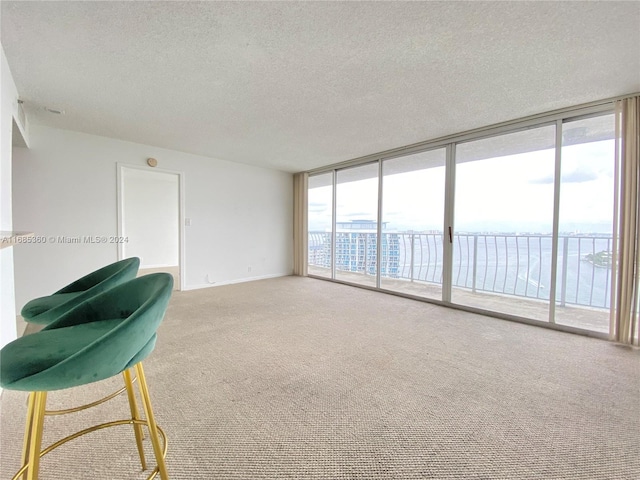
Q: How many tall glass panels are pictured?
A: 5